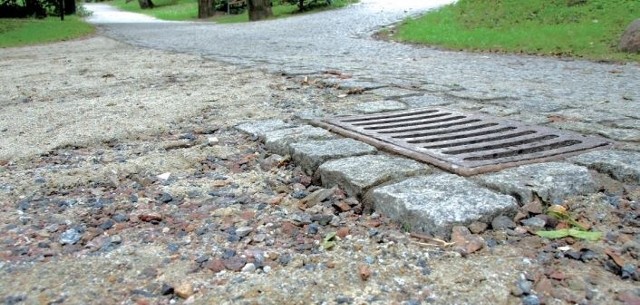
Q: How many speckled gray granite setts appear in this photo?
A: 7